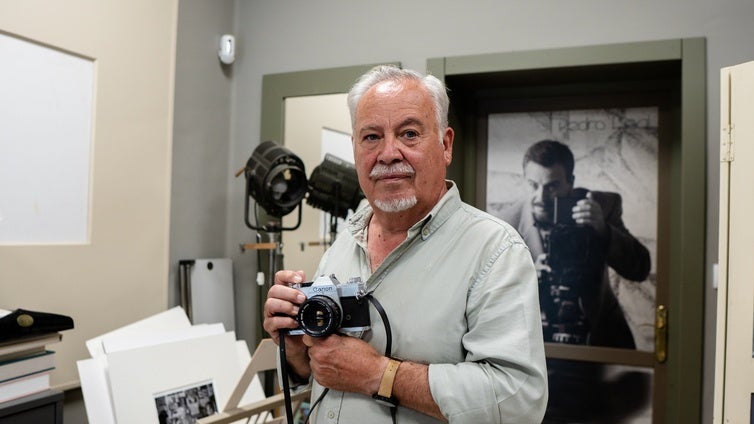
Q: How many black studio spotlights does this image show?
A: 2